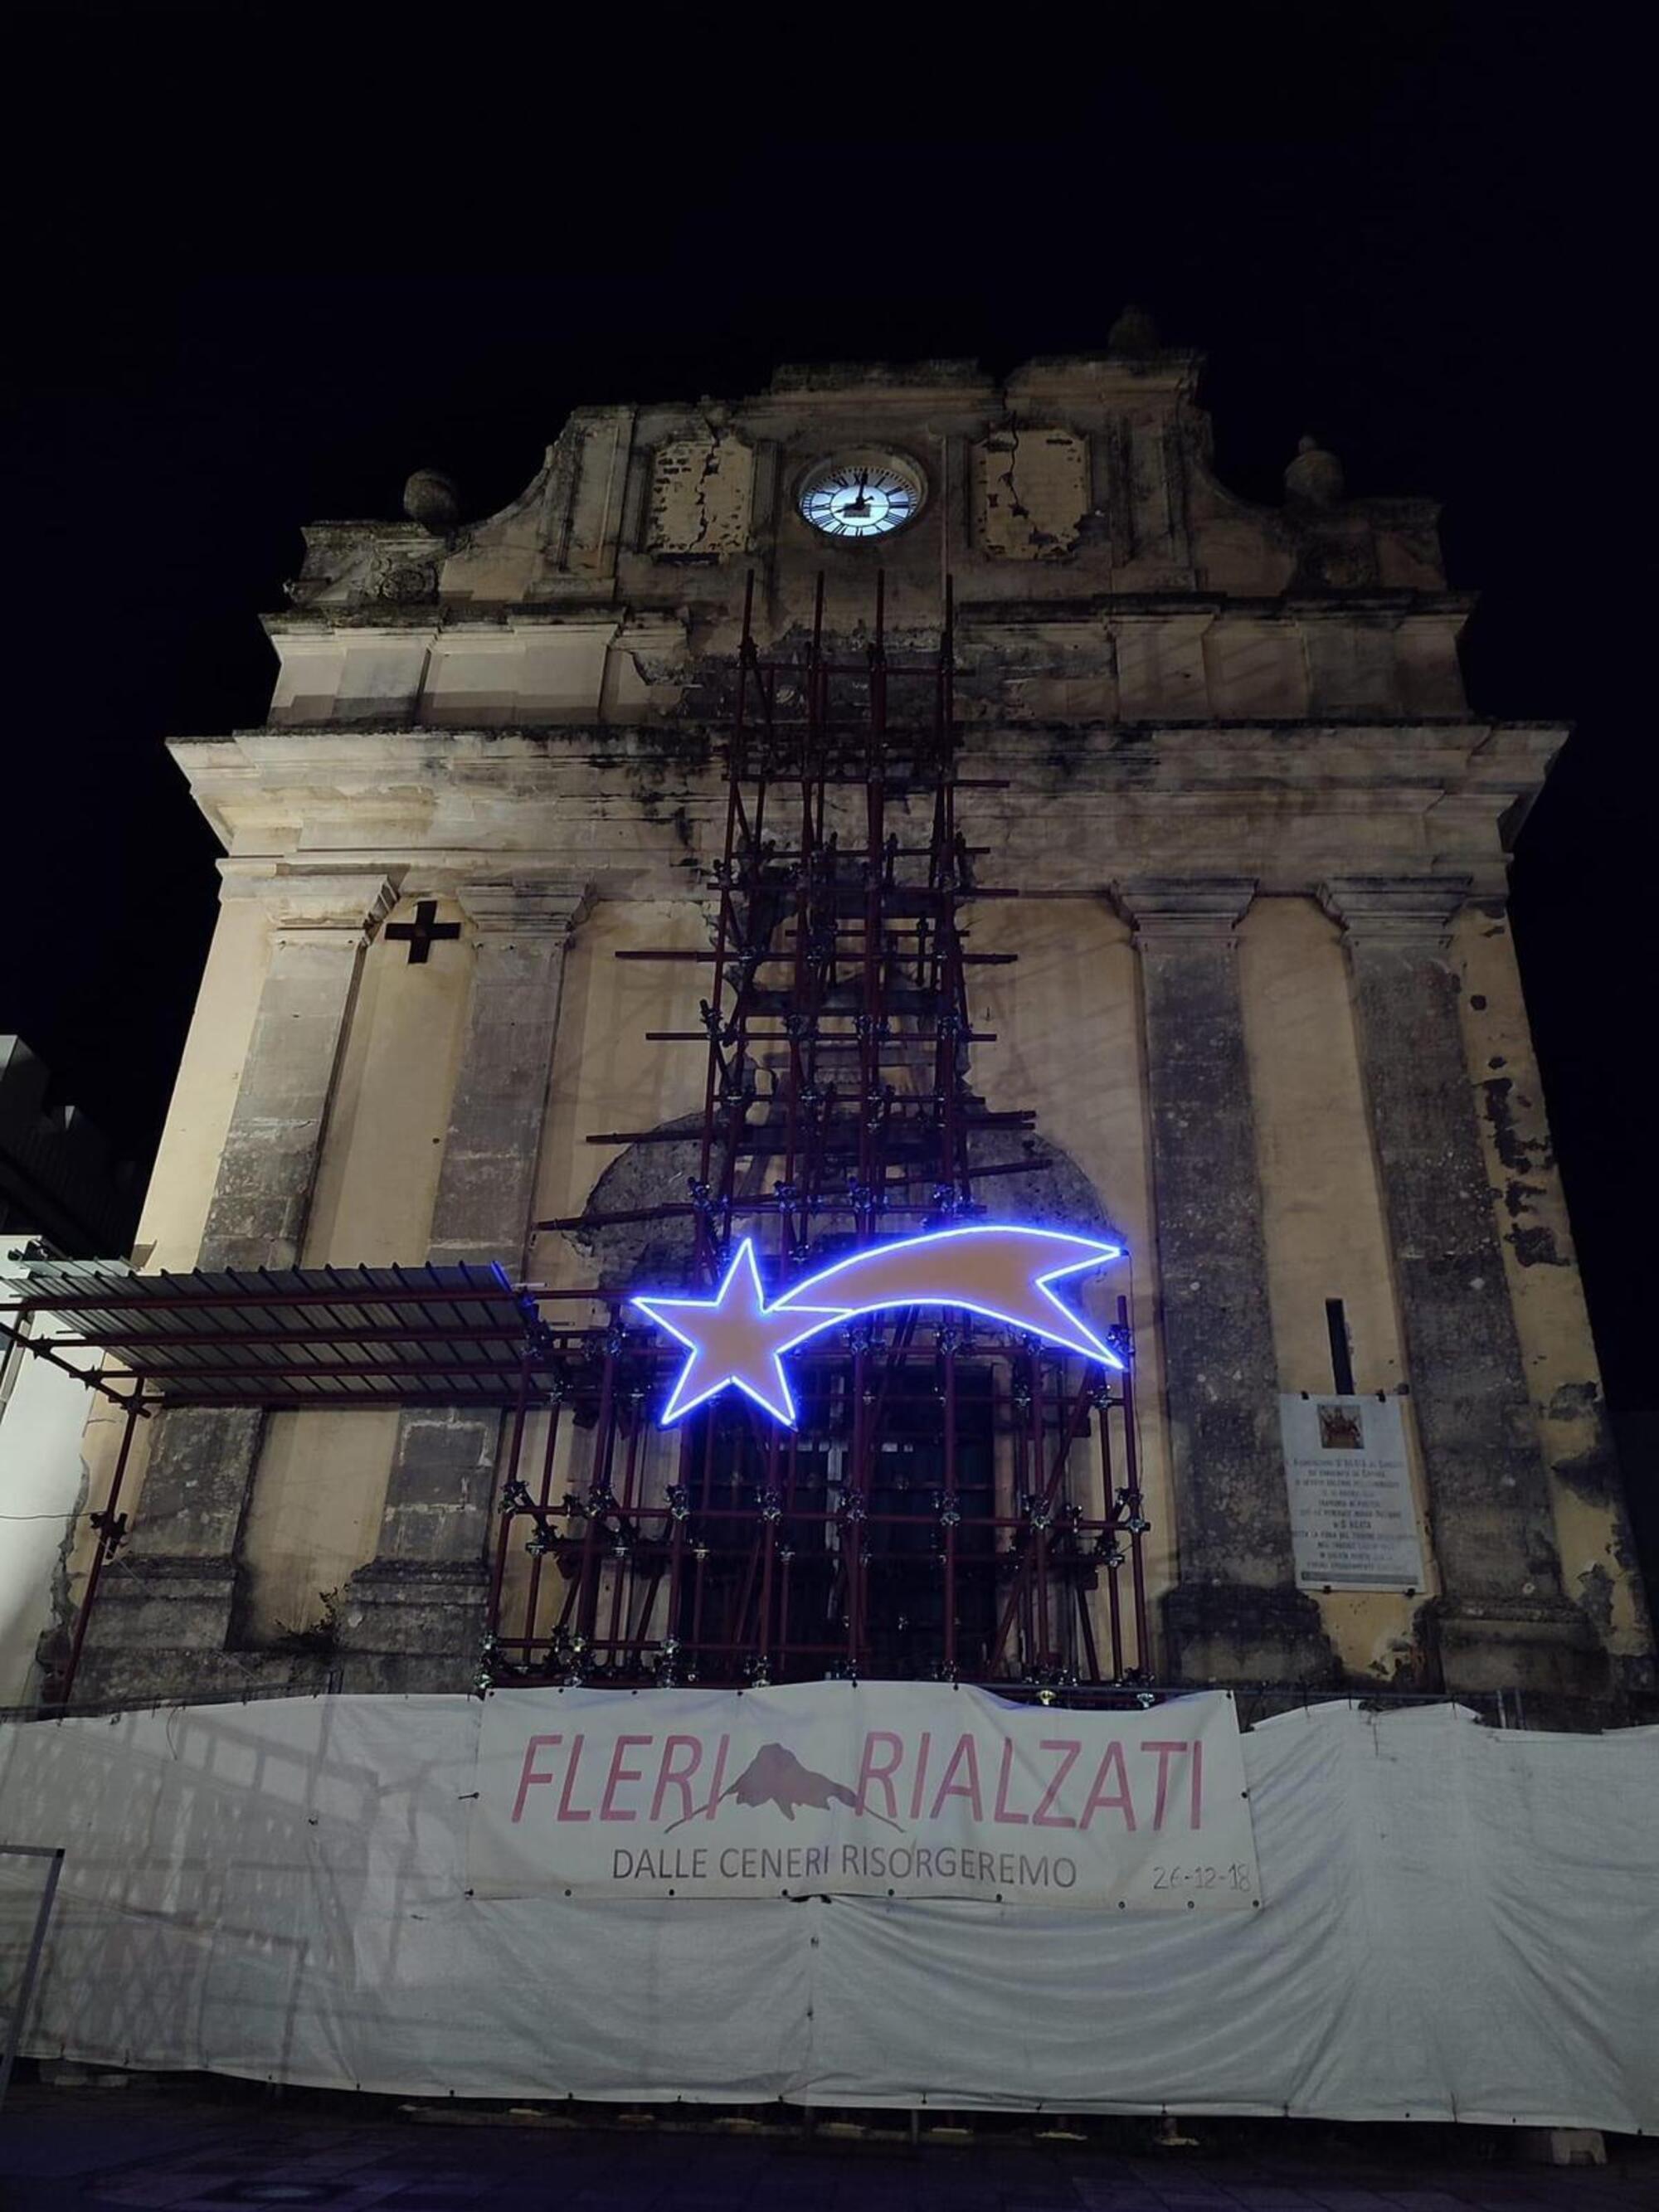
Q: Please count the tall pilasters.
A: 4